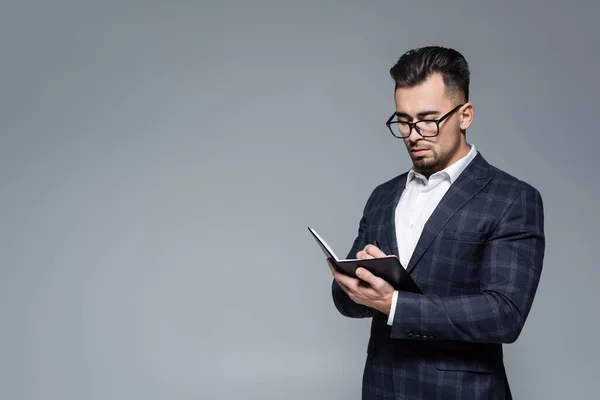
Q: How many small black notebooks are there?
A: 1